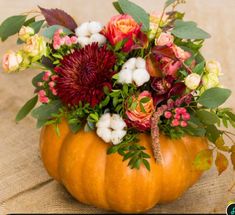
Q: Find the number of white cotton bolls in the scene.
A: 3